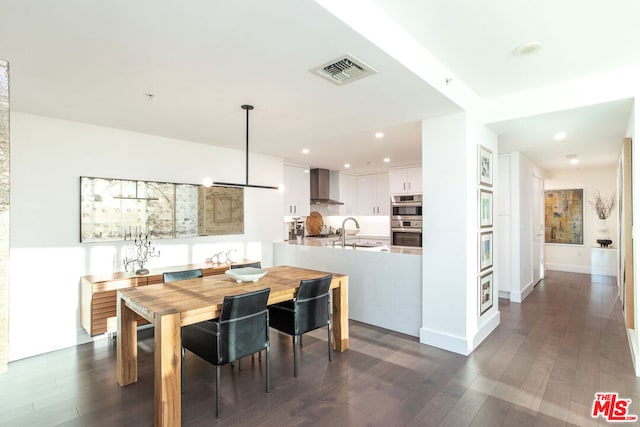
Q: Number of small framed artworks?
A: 4